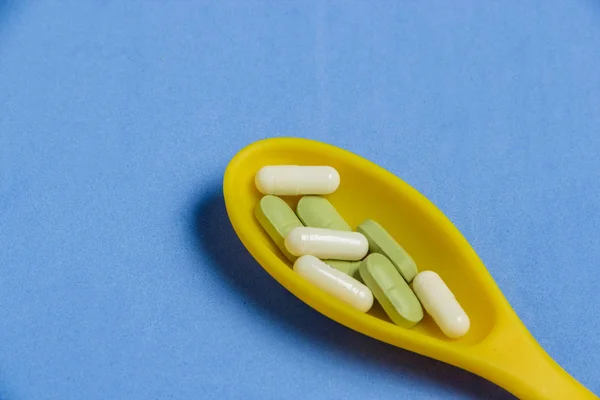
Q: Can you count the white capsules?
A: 4